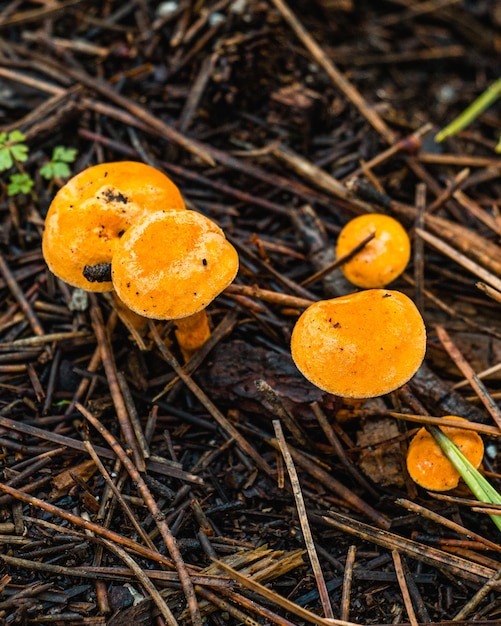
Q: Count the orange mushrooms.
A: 5